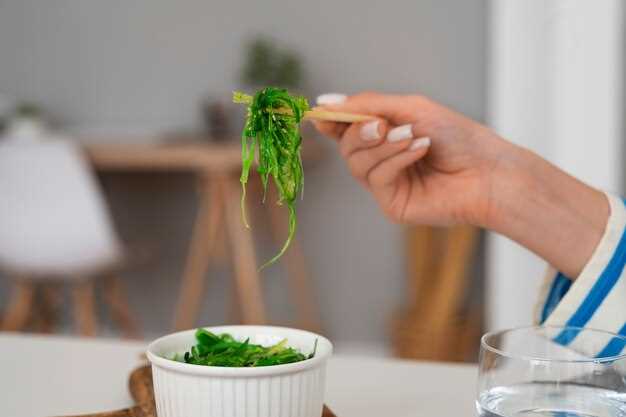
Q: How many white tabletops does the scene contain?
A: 1